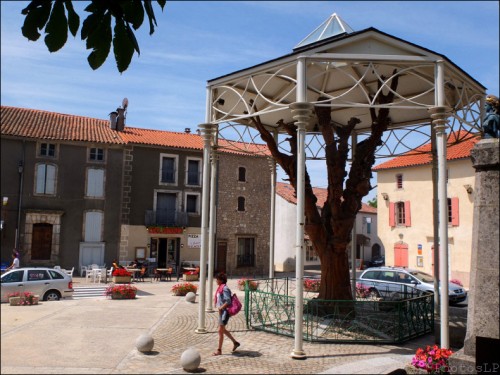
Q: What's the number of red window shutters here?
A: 3